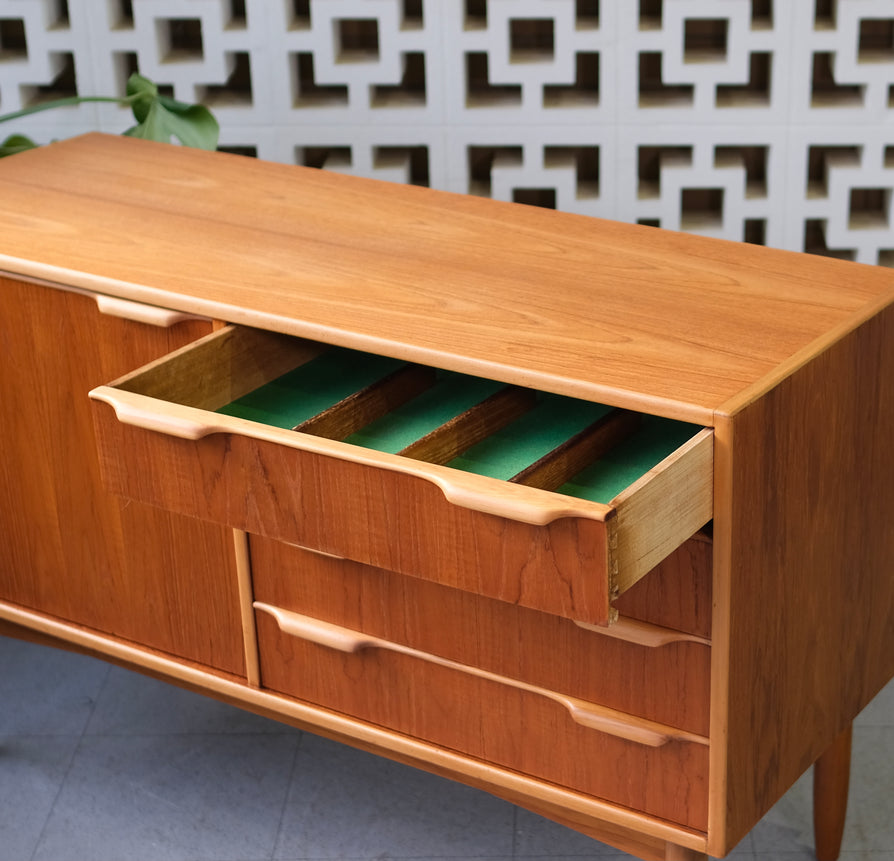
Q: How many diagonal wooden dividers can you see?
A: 3